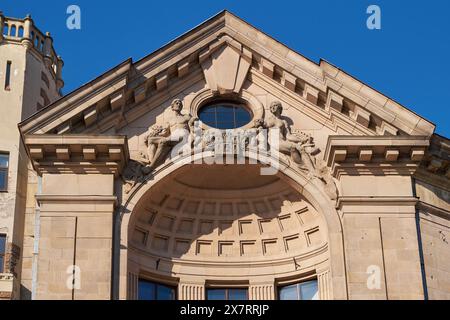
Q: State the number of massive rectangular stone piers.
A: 2